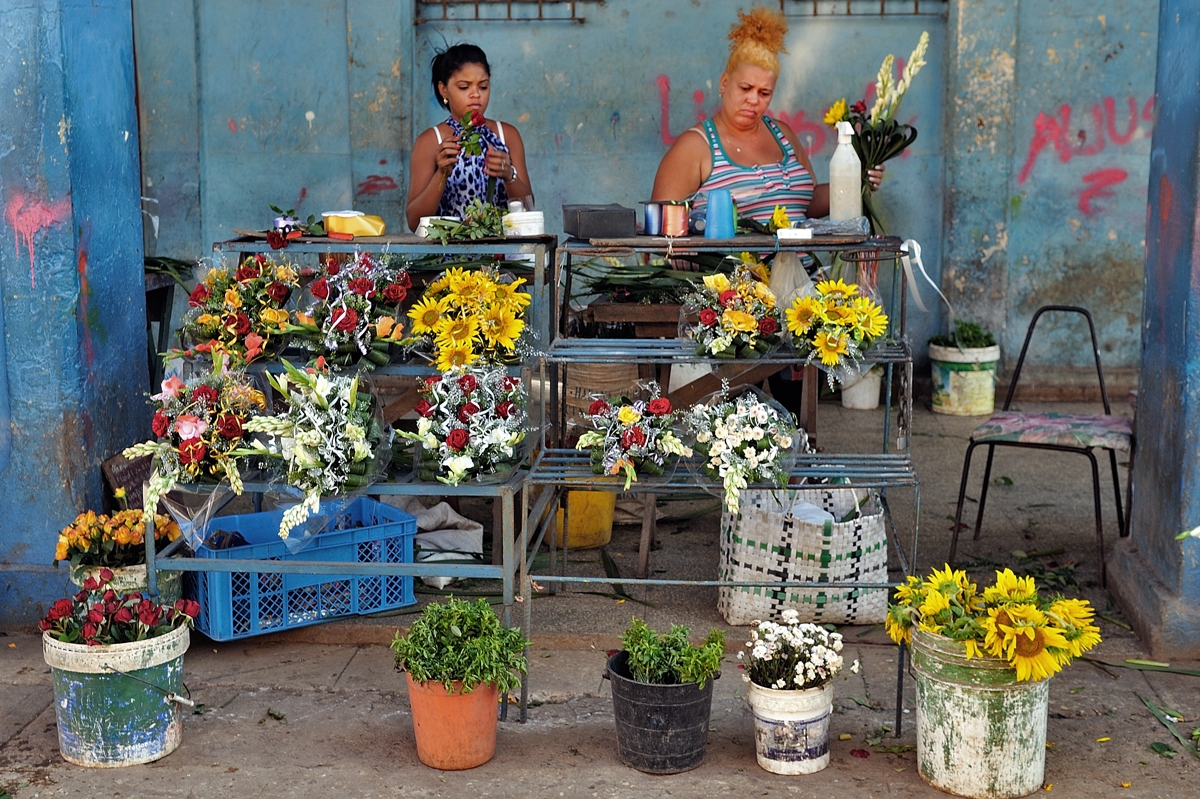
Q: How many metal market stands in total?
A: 2